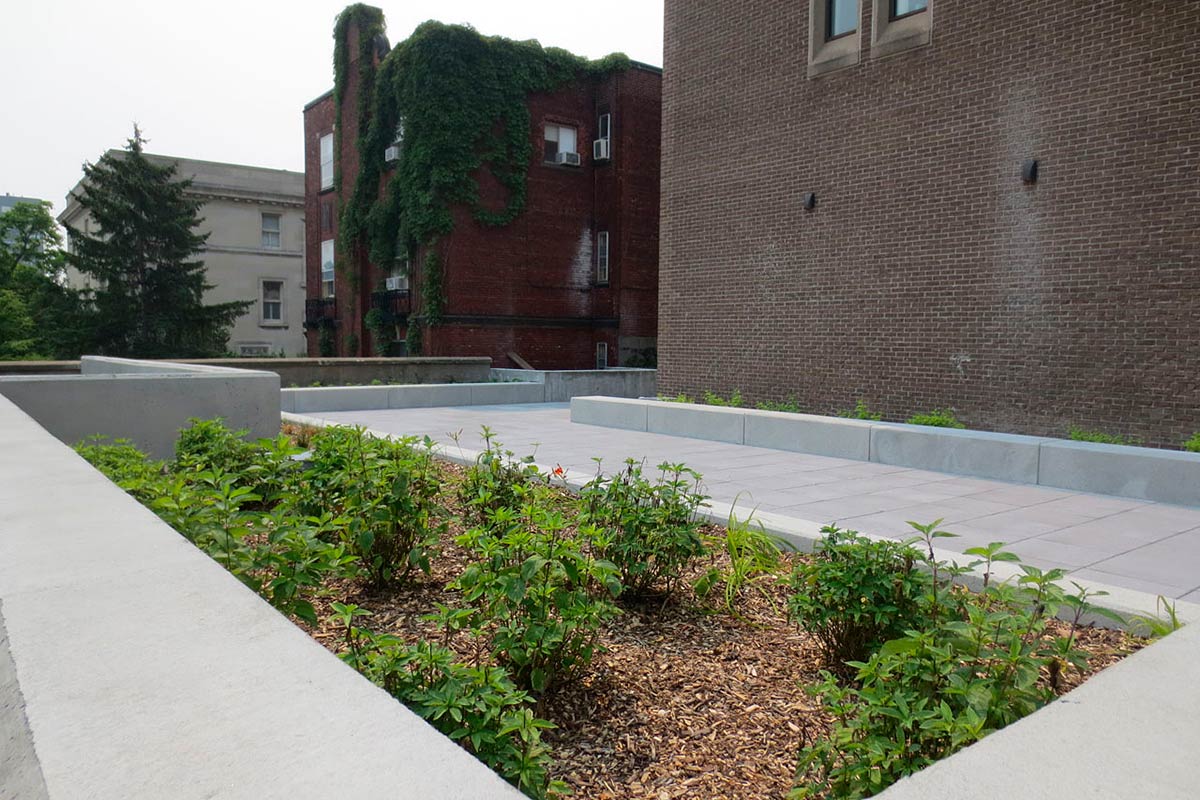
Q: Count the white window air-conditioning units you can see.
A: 4